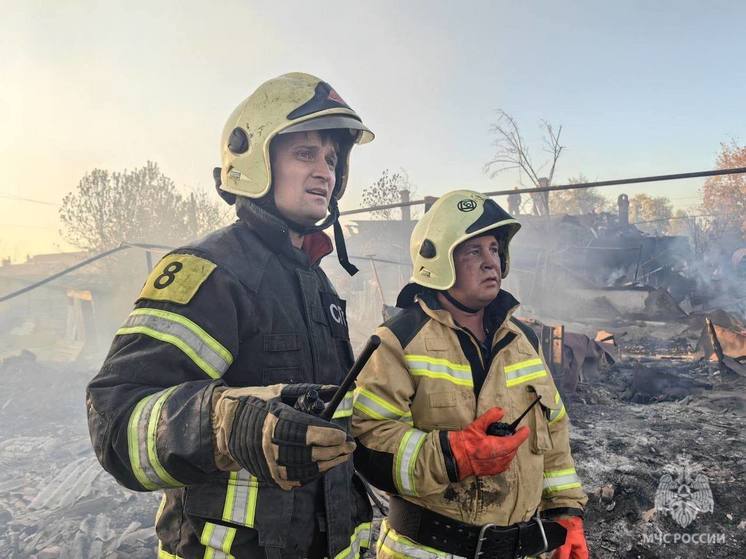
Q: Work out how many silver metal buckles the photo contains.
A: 2